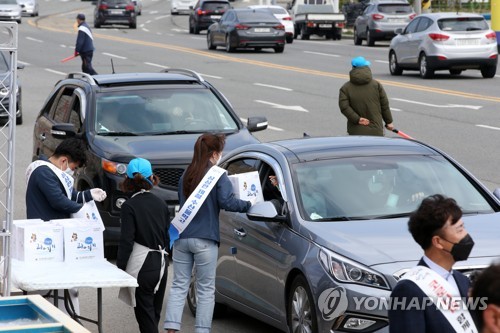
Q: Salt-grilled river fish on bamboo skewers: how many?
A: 0